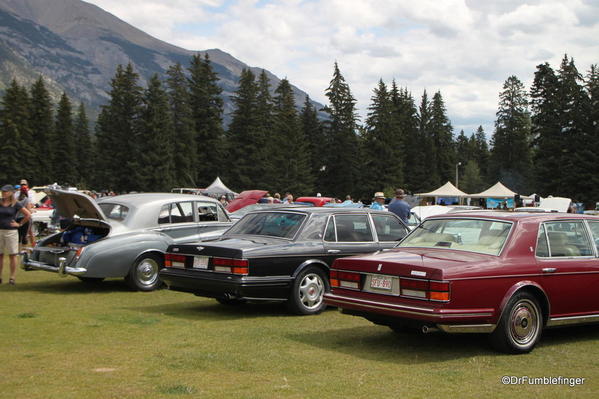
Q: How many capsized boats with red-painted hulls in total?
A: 0